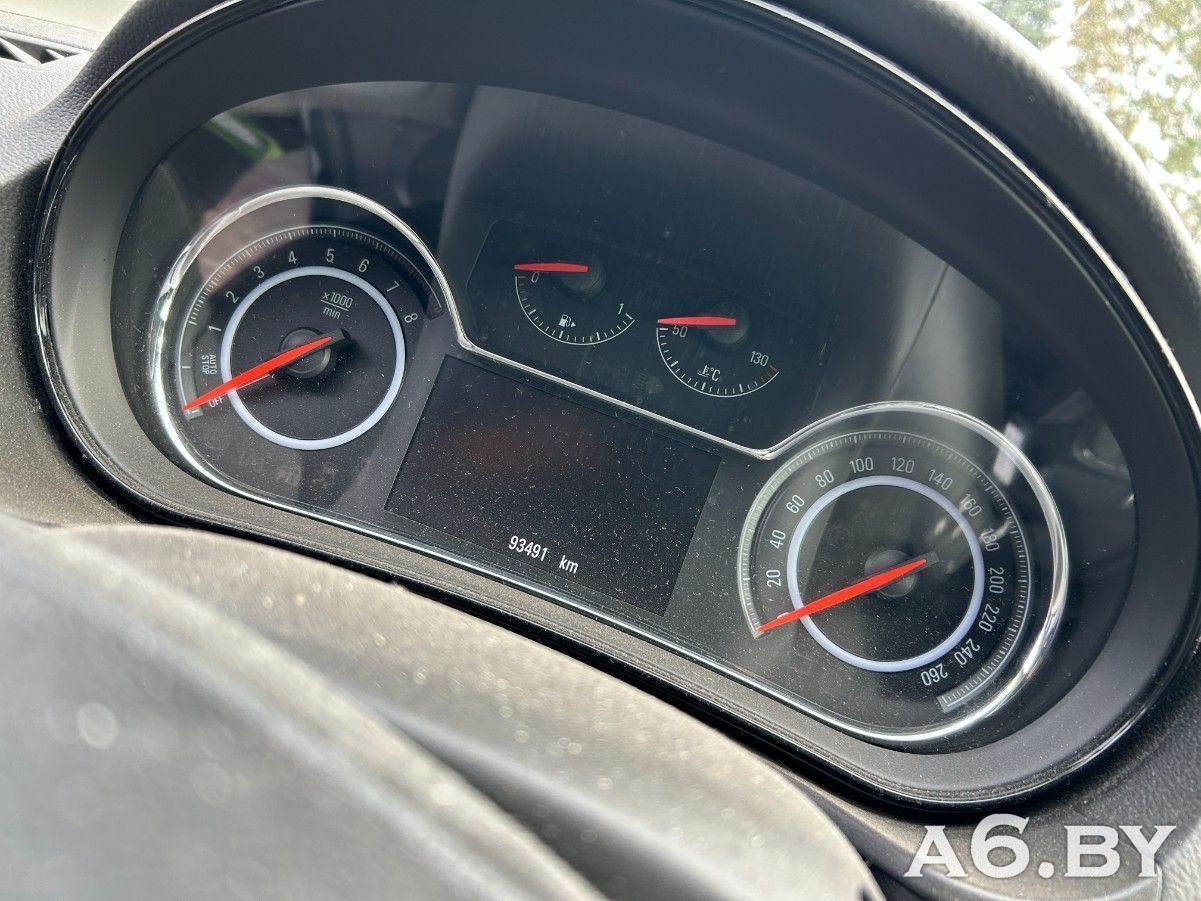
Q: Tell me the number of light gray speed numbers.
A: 13